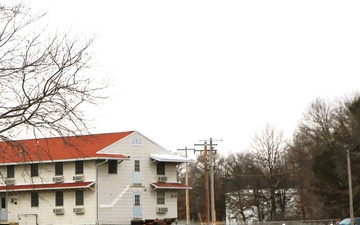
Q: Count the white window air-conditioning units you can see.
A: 7